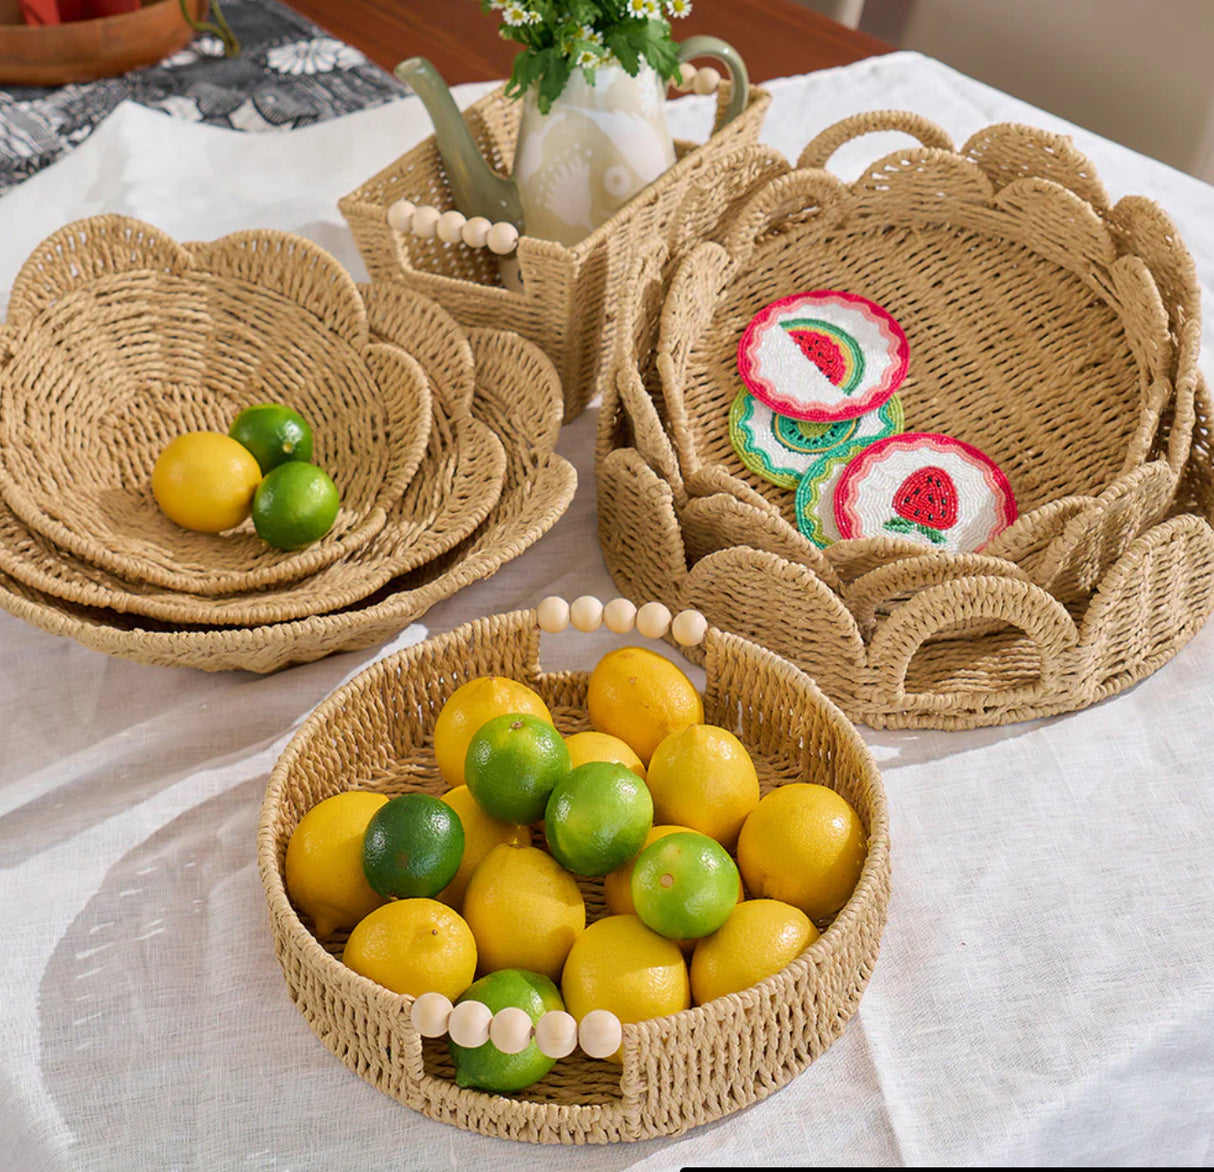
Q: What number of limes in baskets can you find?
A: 7